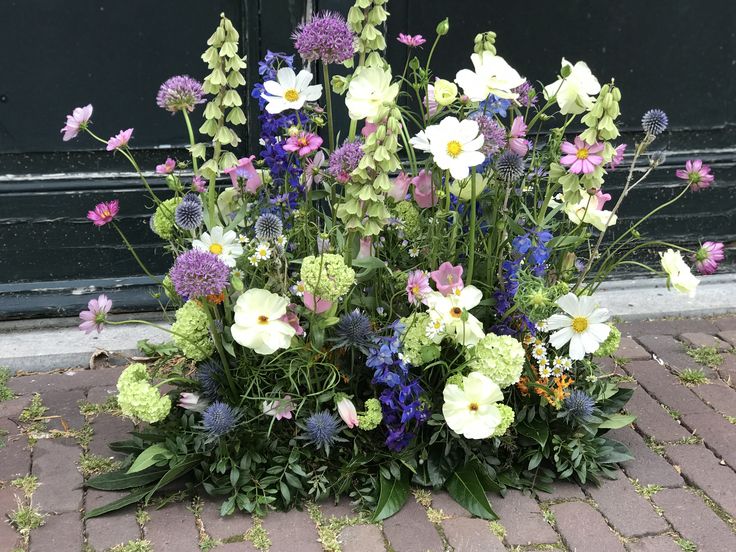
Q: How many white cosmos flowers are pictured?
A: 4